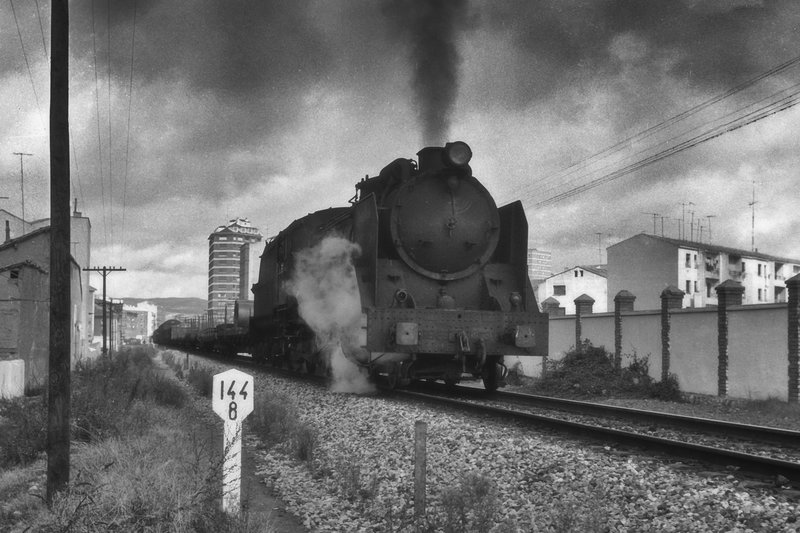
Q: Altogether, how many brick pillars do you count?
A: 6